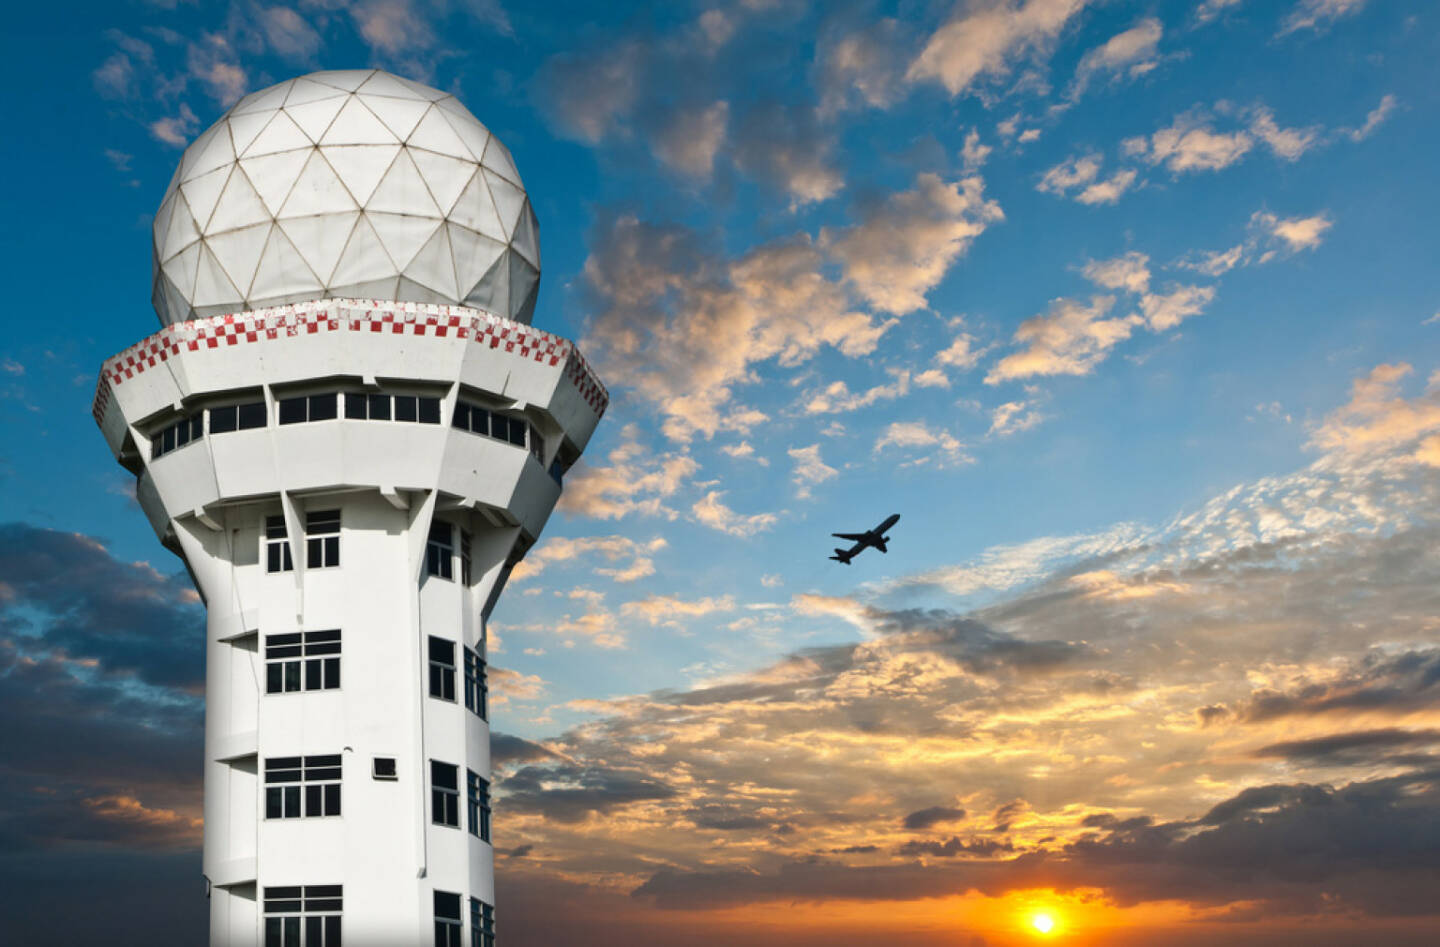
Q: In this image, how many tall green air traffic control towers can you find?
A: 0